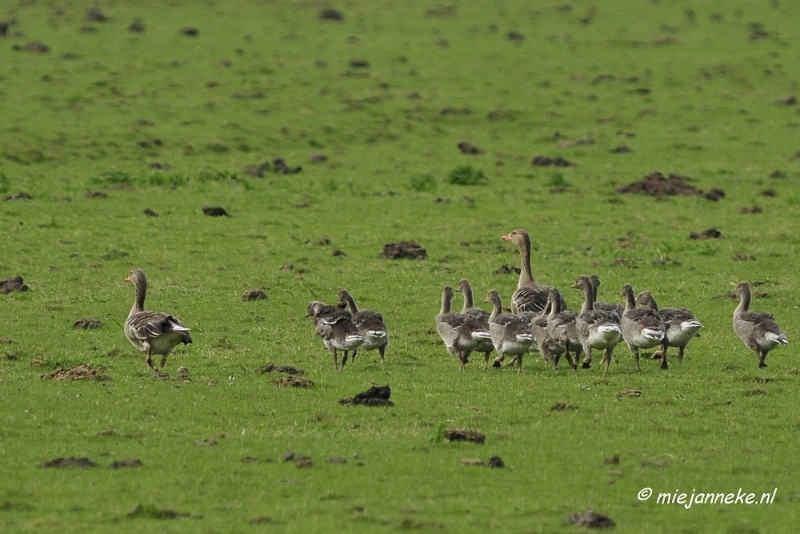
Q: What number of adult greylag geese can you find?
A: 2